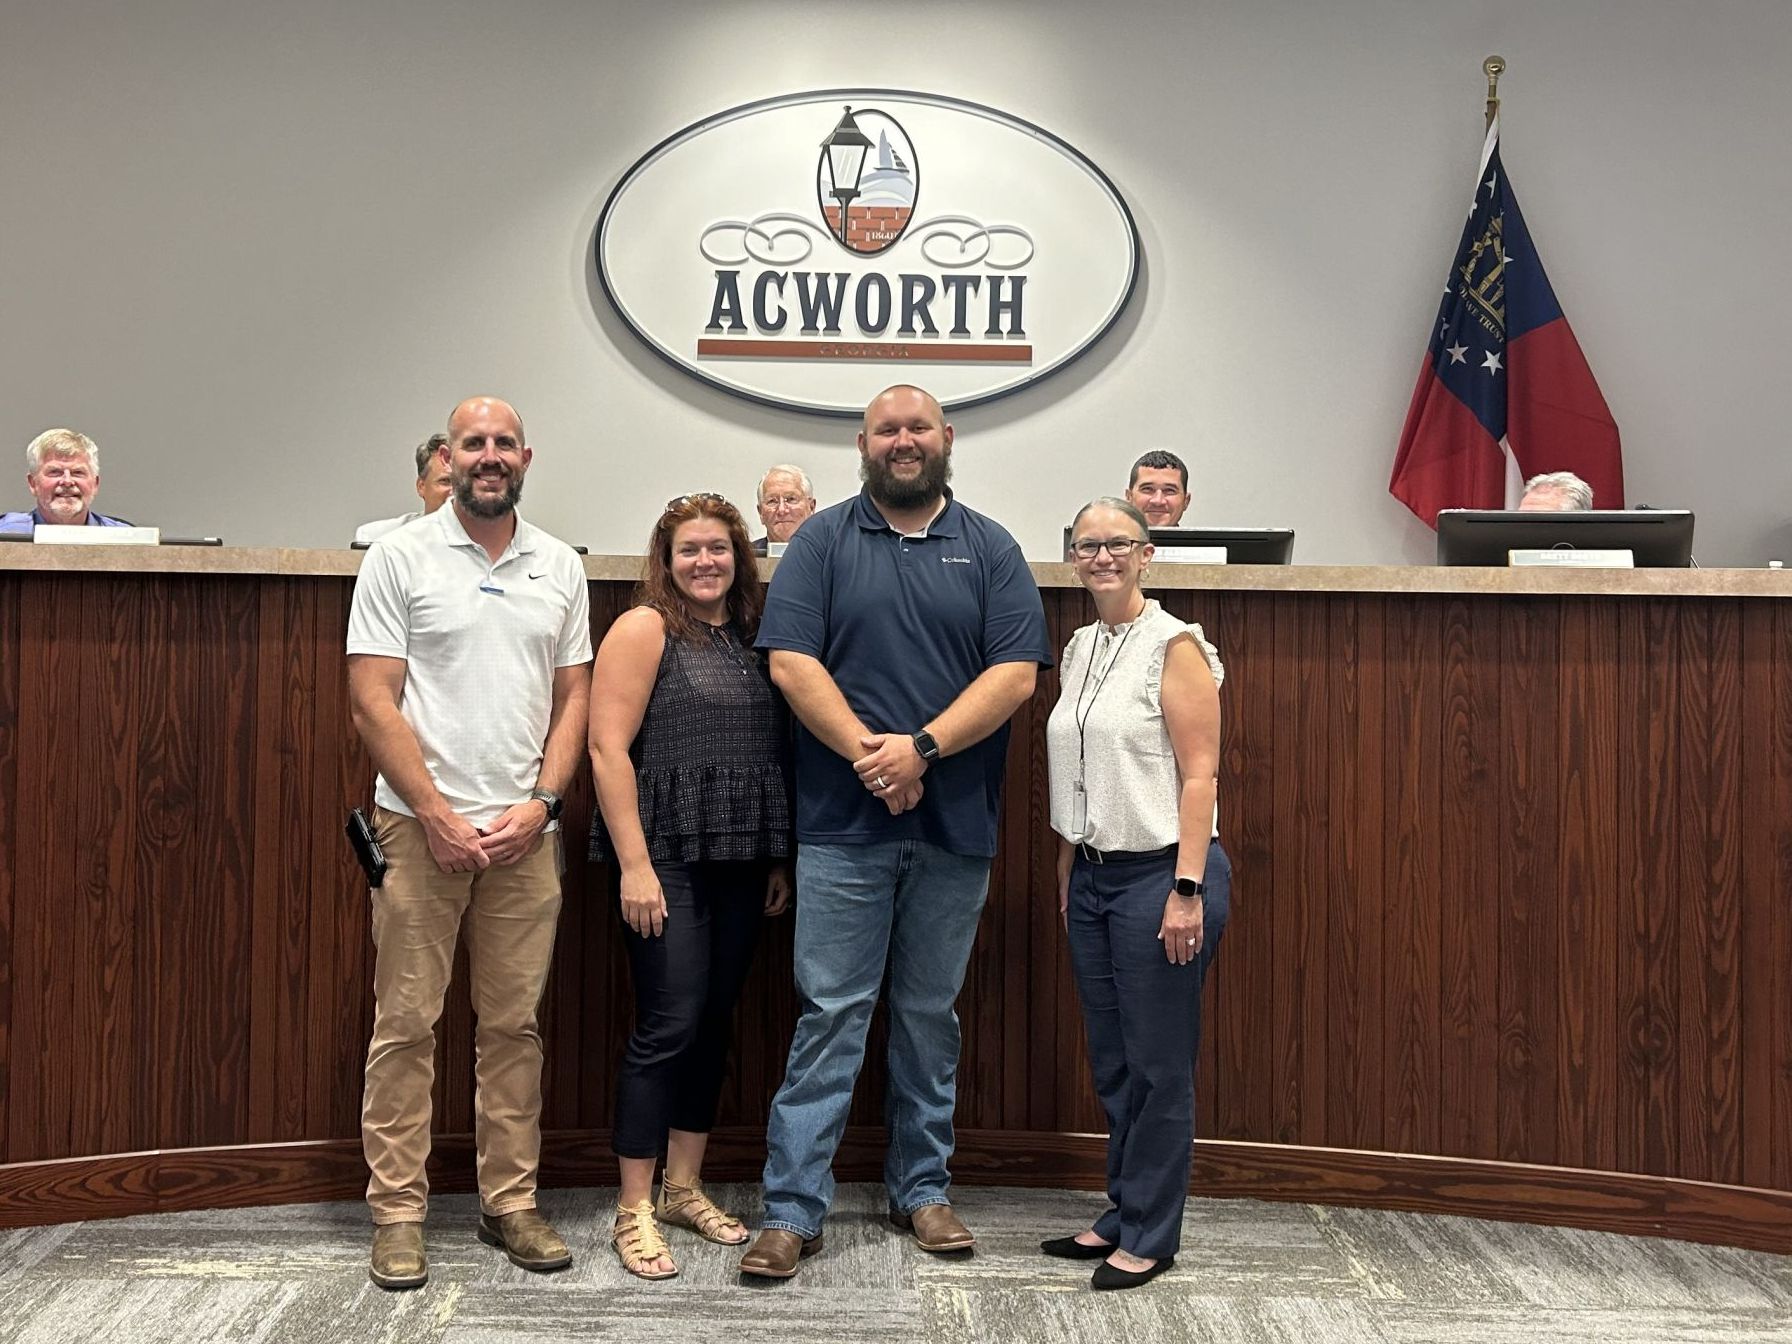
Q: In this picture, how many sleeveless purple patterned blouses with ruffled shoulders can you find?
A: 0